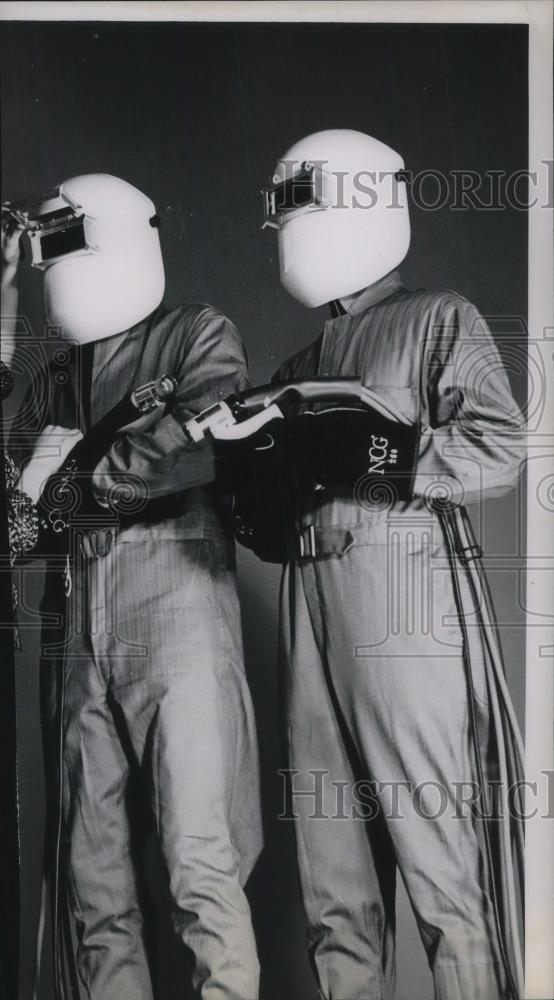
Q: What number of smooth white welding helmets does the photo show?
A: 2